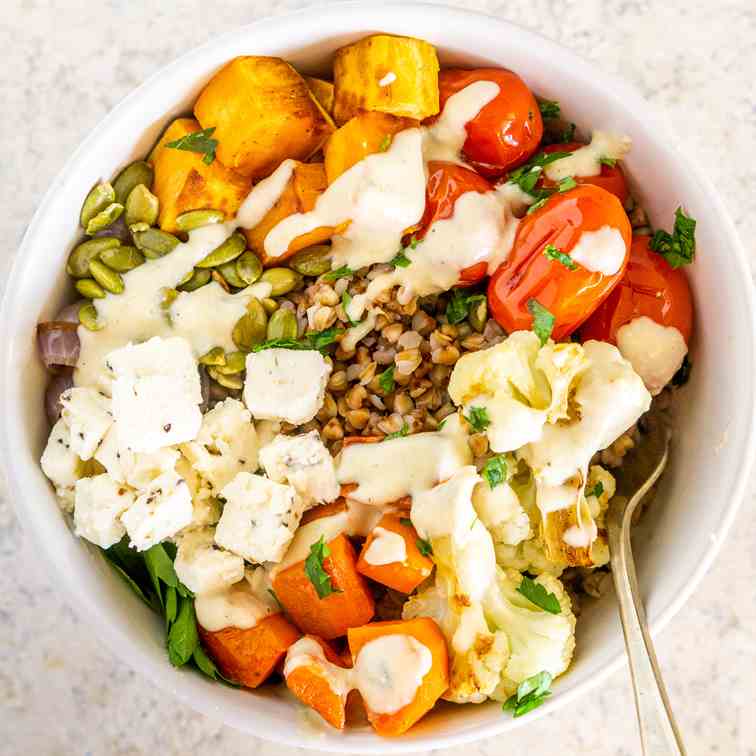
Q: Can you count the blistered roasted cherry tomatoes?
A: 5